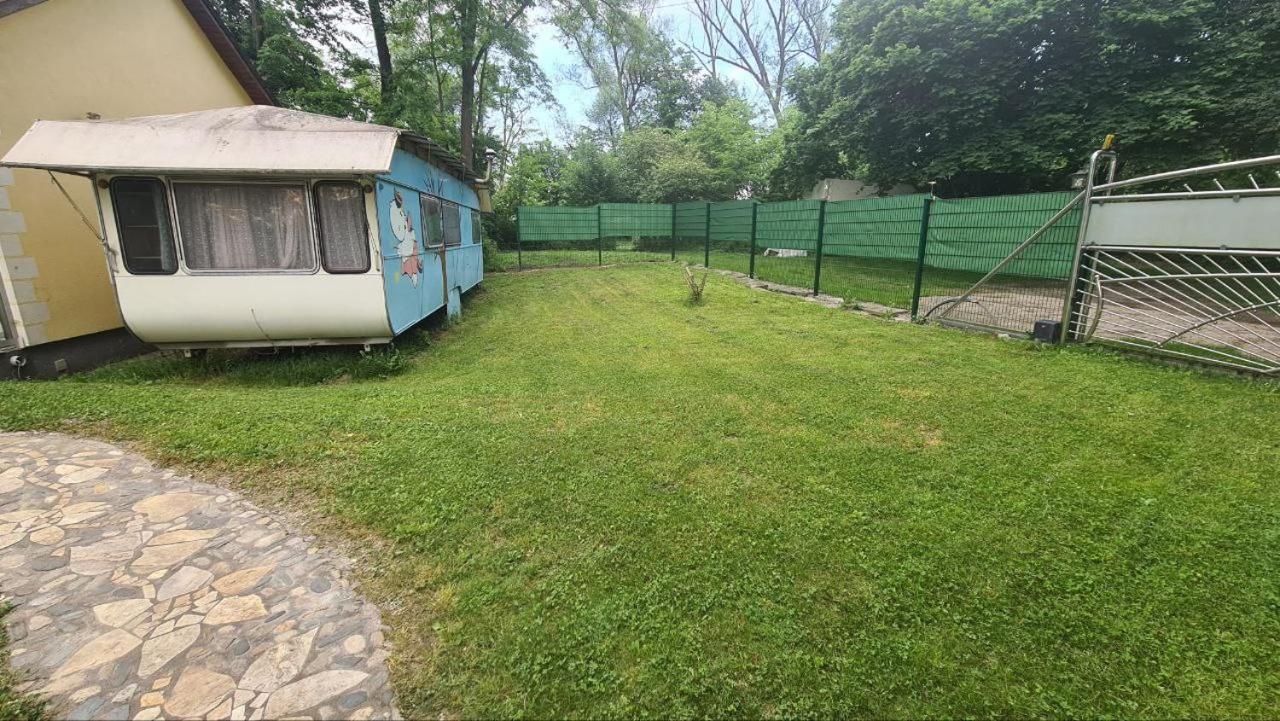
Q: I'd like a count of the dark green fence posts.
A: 7